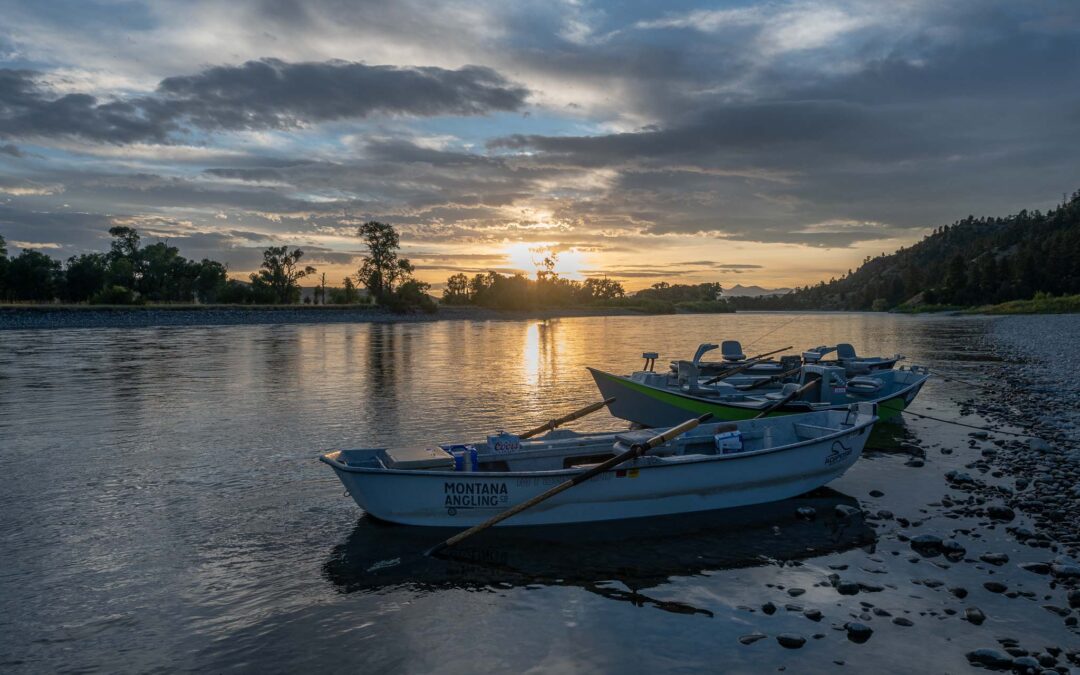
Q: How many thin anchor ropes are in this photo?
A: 2